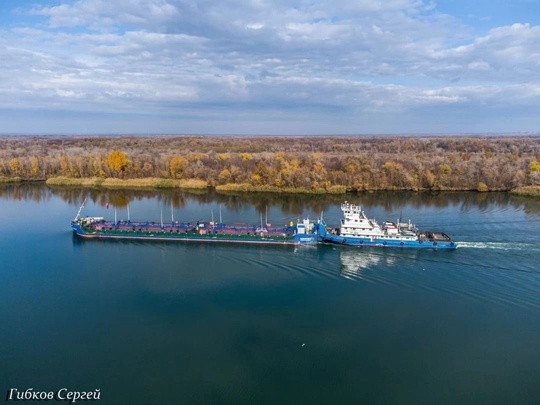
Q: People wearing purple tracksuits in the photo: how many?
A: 0